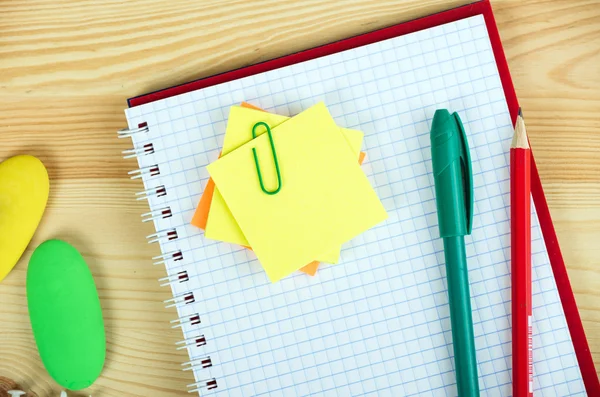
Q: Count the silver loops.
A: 13